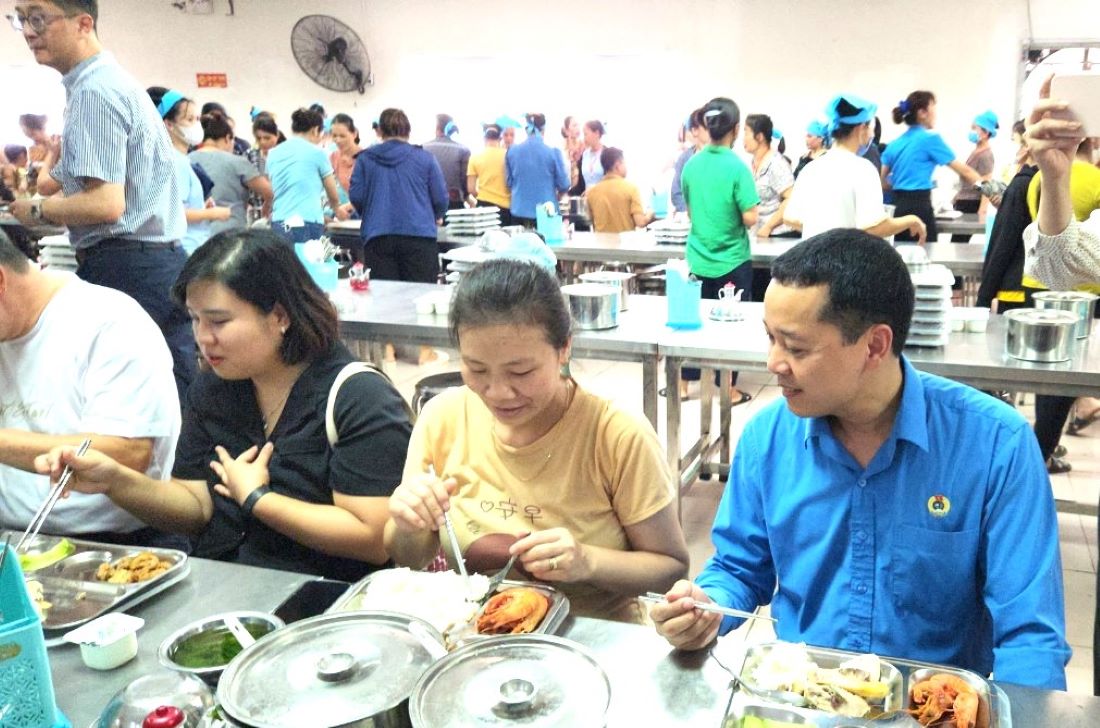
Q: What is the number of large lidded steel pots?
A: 6